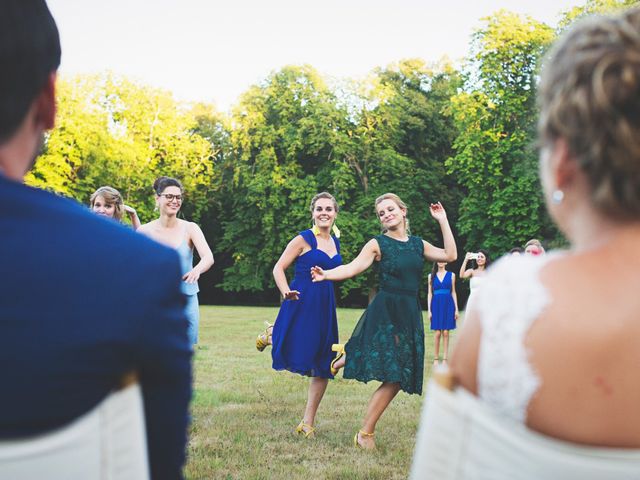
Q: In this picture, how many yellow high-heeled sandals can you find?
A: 4